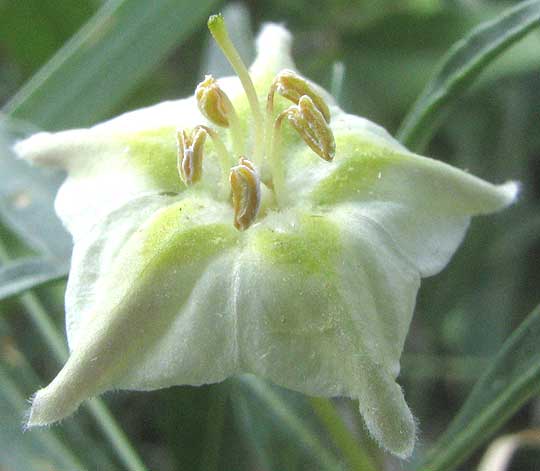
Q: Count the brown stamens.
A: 5